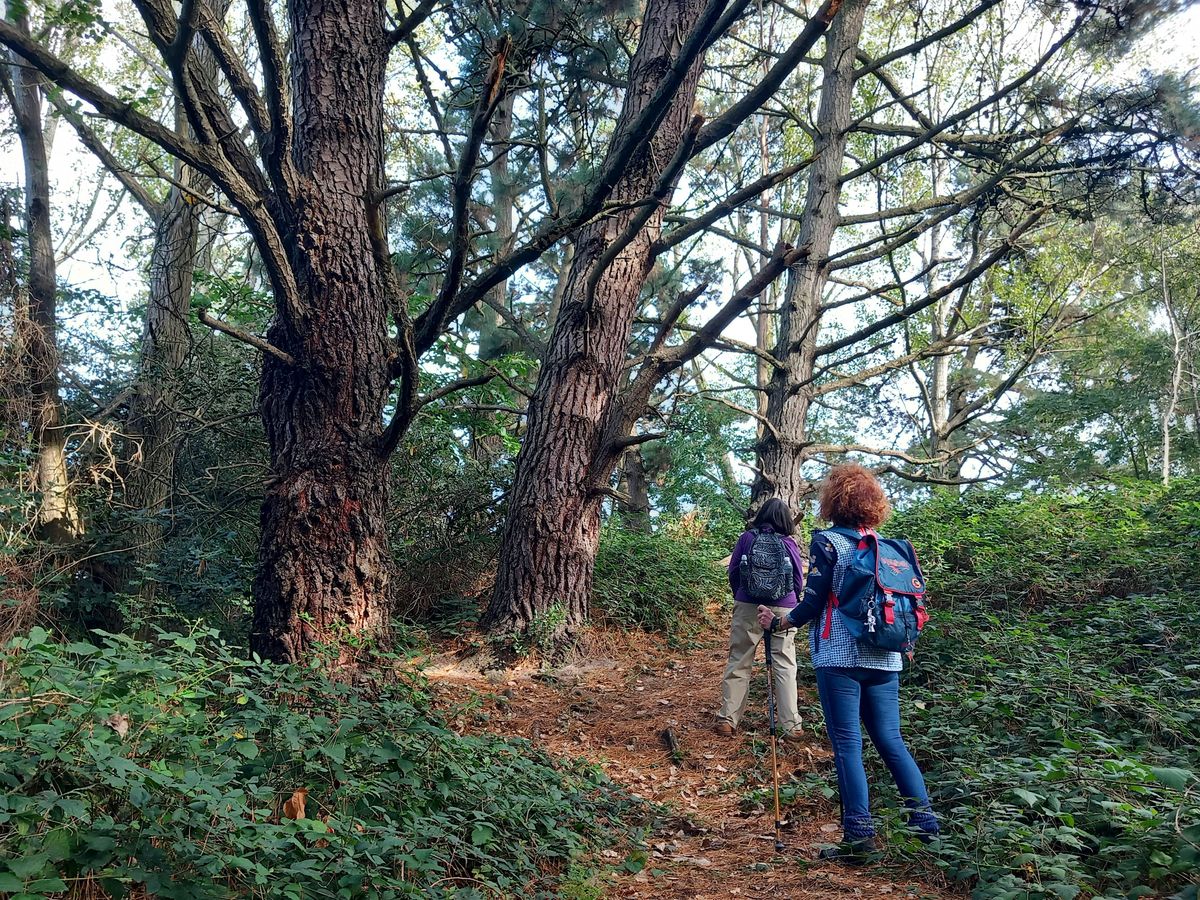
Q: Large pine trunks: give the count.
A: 3